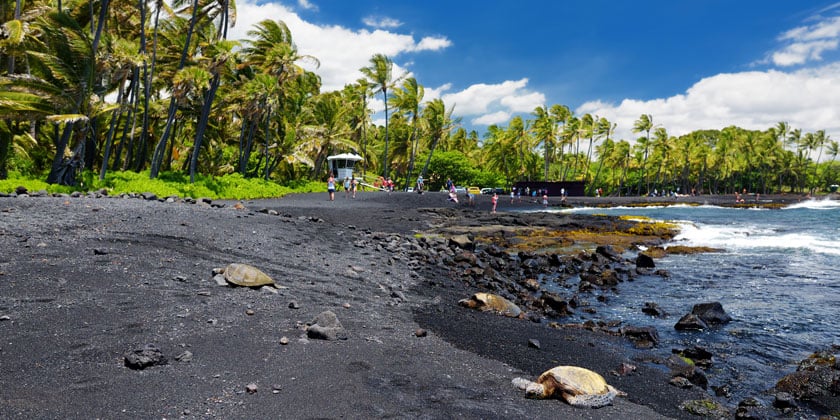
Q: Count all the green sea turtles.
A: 3